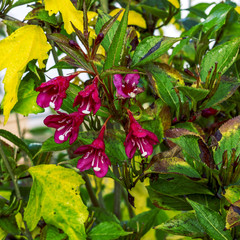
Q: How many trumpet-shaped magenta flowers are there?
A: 6